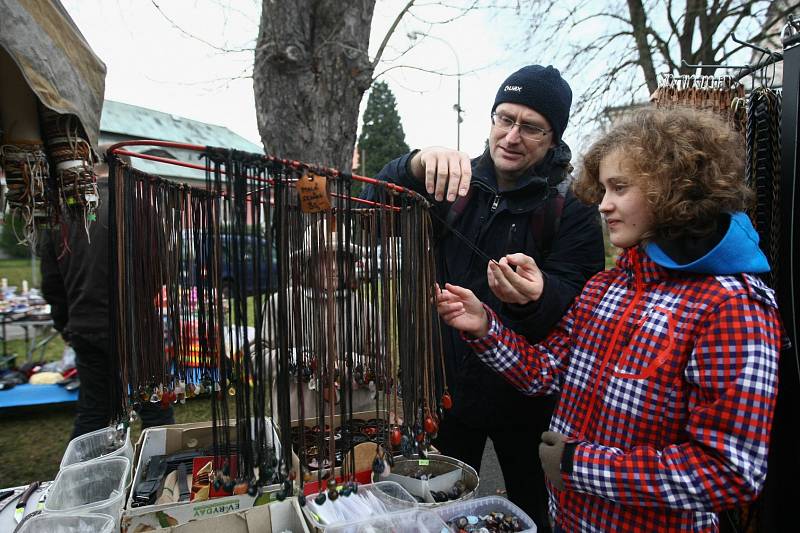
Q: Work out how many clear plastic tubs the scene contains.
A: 6